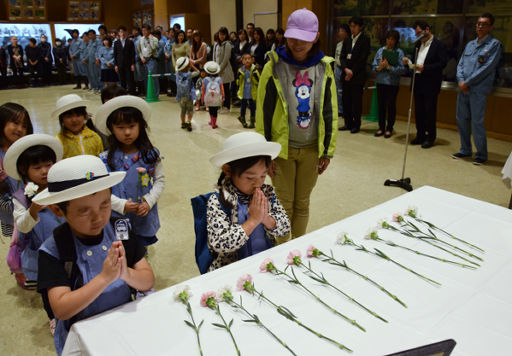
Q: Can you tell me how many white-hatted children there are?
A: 7